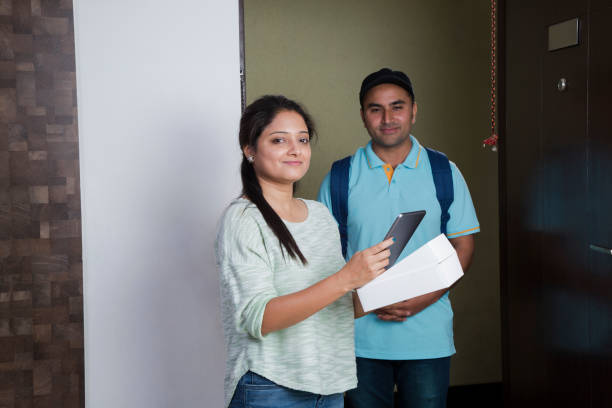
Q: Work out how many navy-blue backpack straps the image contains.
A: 2